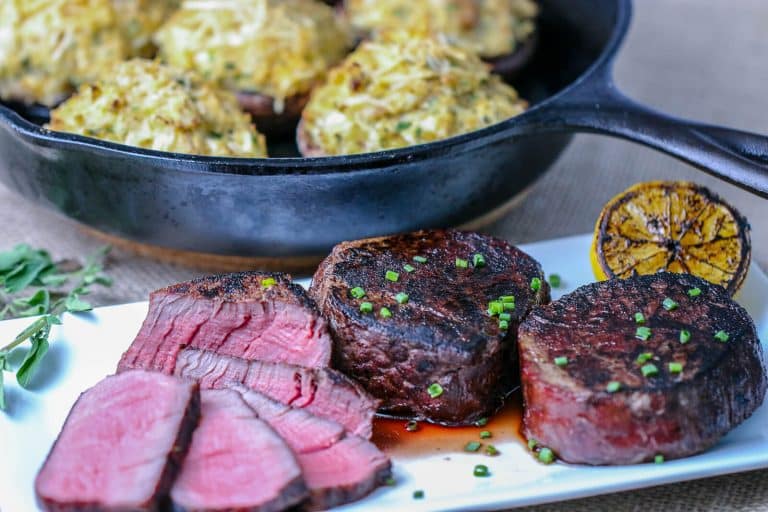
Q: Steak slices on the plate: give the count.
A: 5